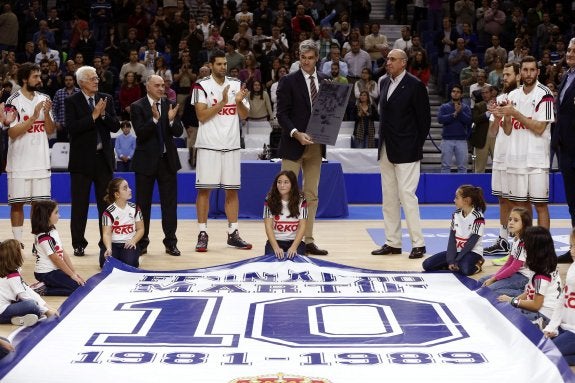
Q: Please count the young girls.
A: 8